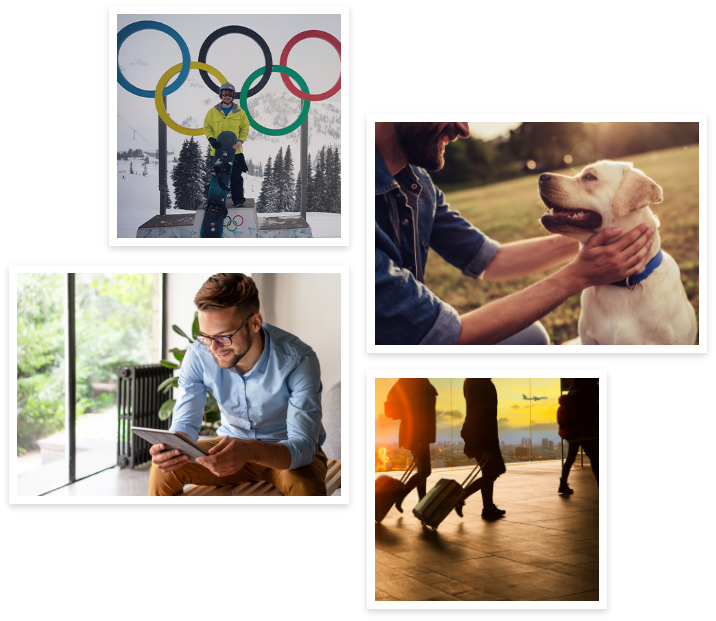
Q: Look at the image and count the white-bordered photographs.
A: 4